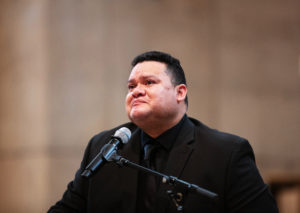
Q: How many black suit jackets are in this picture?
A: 1